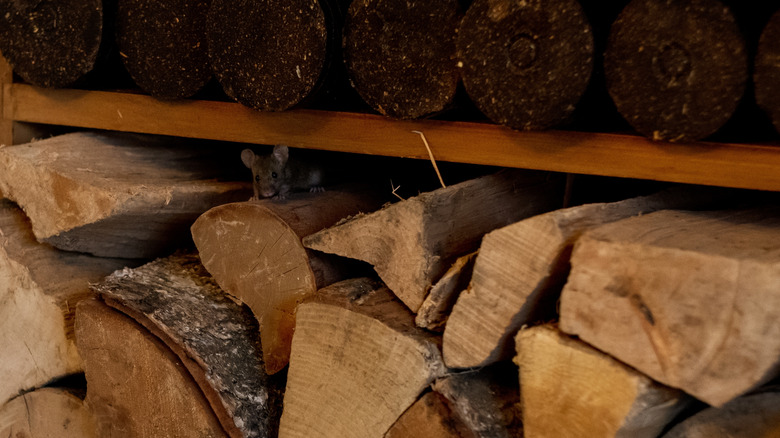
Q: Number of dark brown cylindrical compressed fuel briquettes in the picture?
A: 7